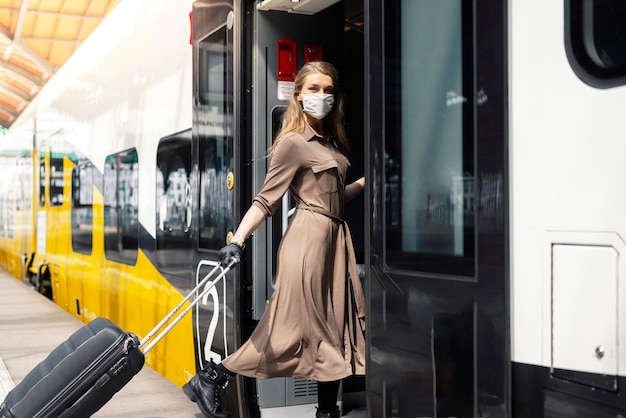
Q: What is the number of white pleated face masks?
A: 1